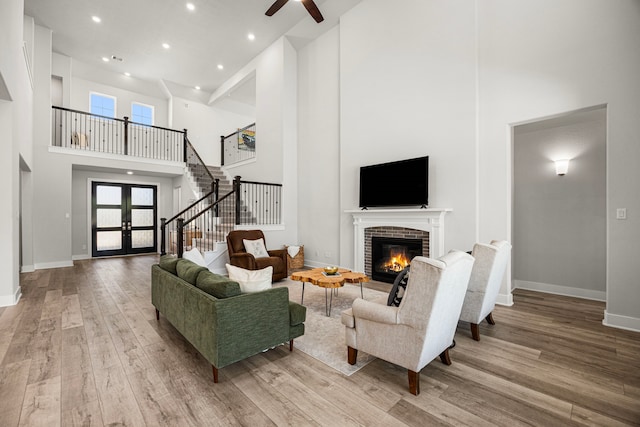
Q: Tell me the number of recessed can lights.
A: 9